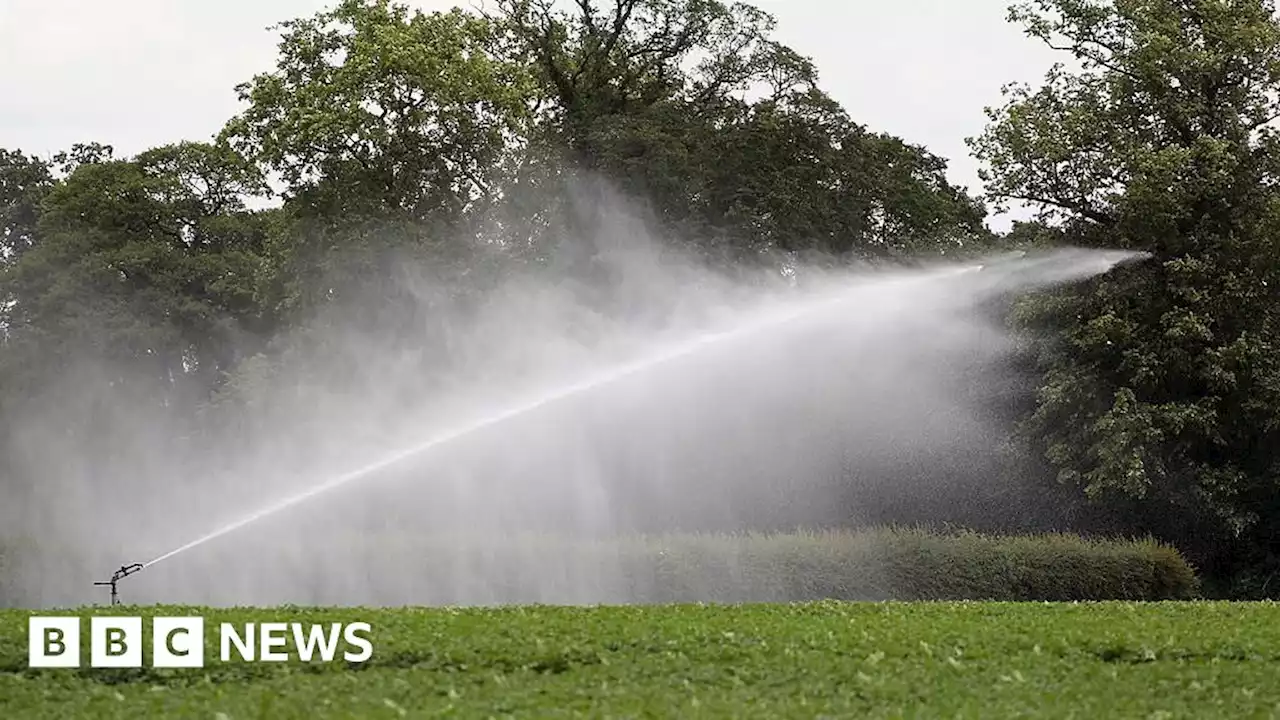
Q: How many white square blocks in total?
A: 3